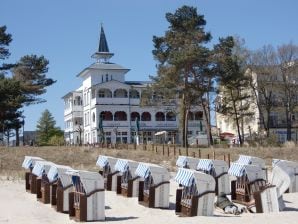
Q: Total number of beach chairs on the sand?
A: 14